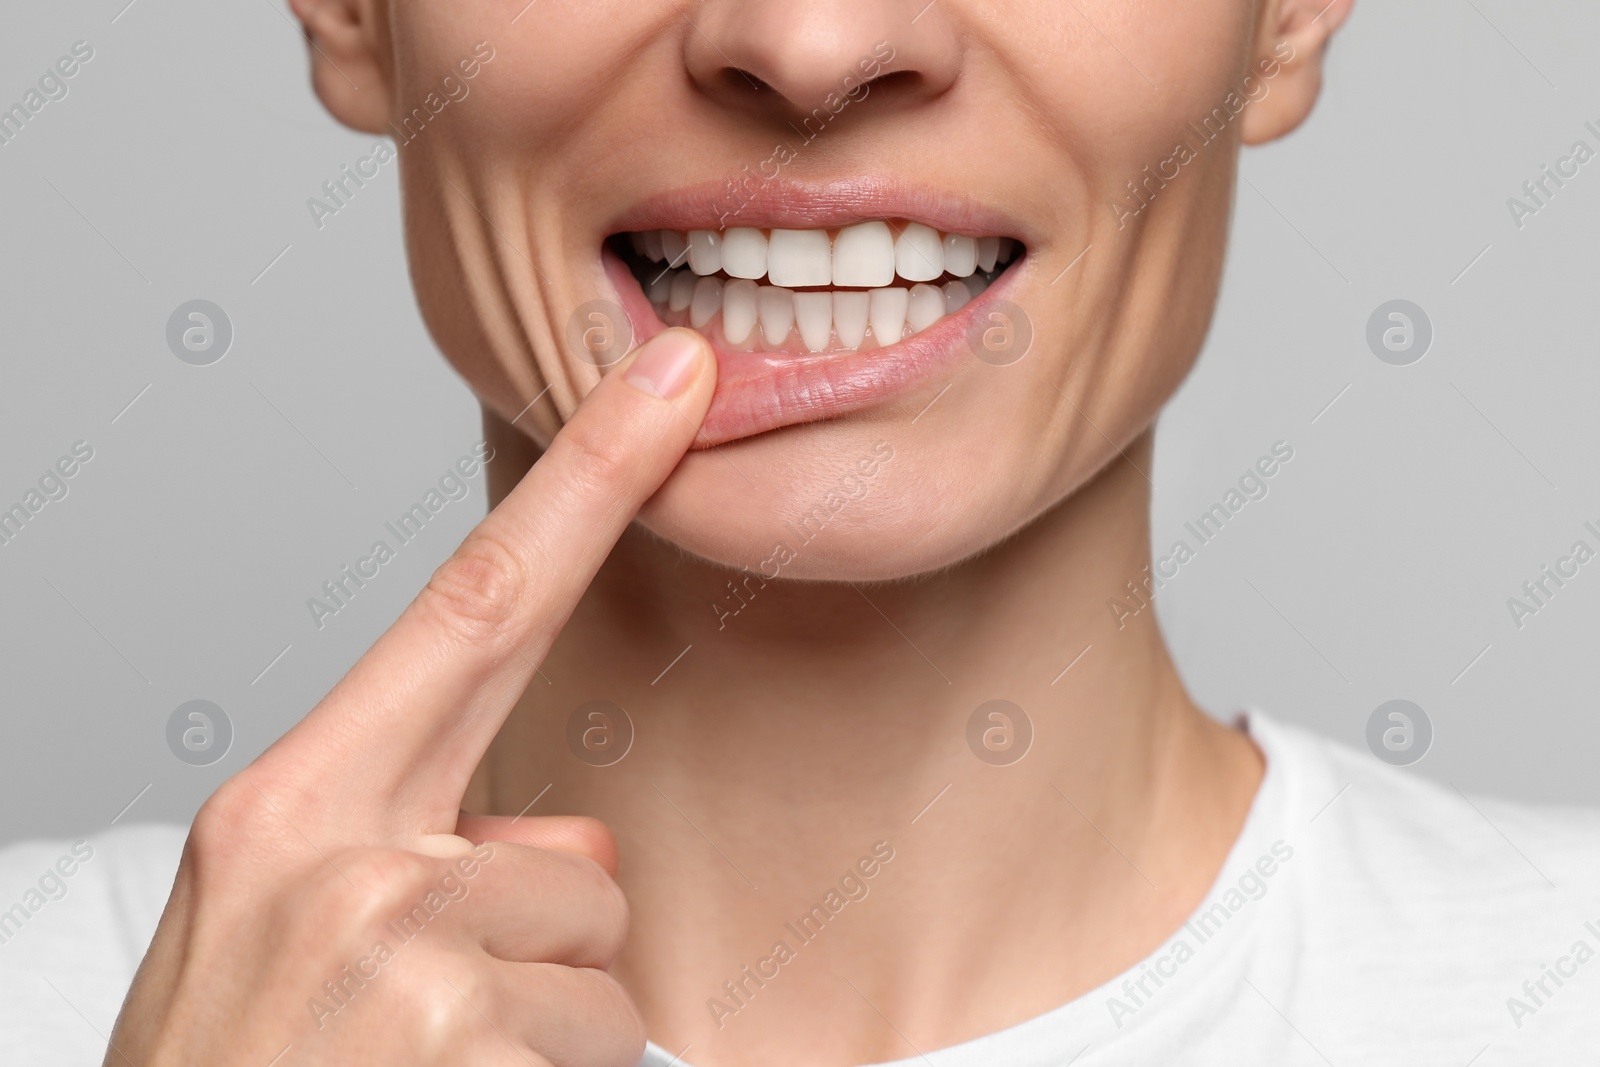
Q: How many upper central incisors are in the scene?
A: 2